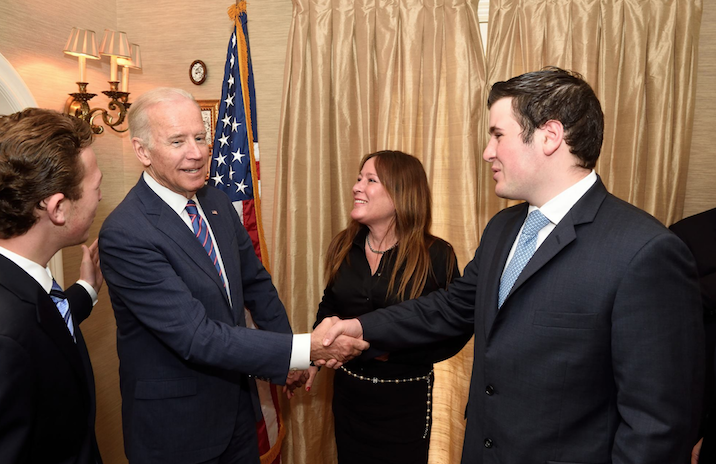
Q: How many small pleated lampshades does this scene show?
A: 3